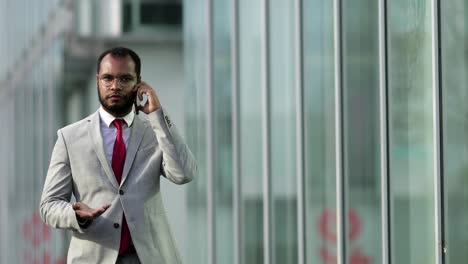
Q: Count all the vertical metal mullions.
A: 7